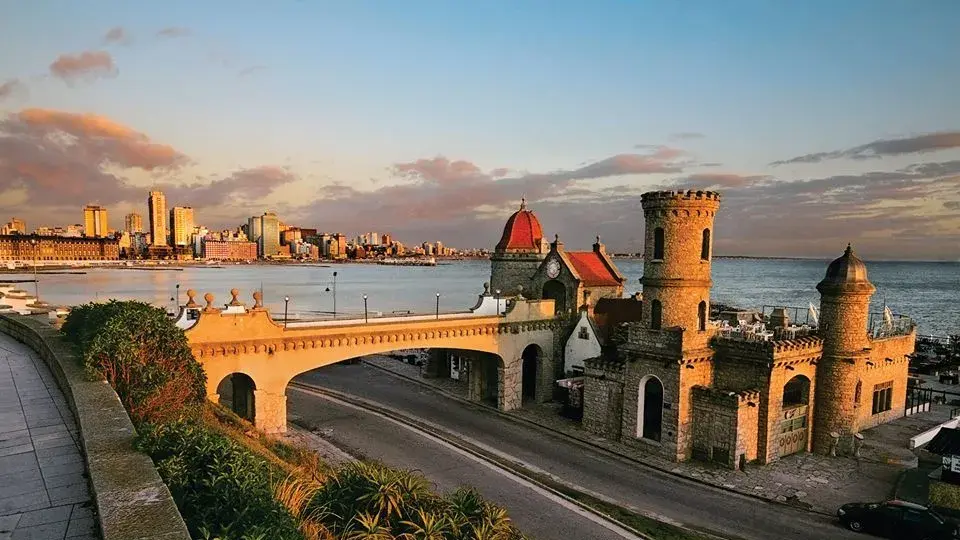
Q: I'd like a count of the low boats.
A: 0